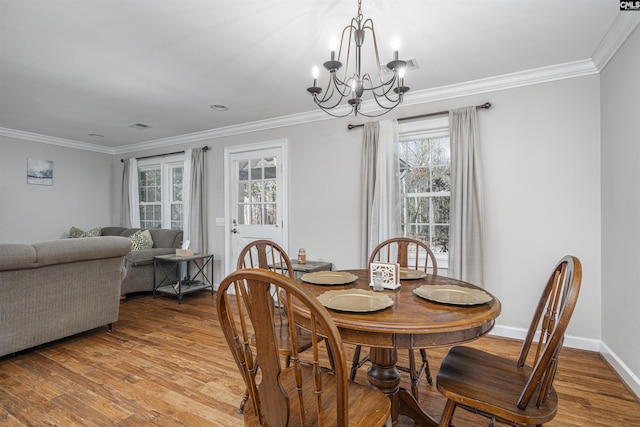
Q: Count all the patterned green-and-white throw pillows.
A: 2